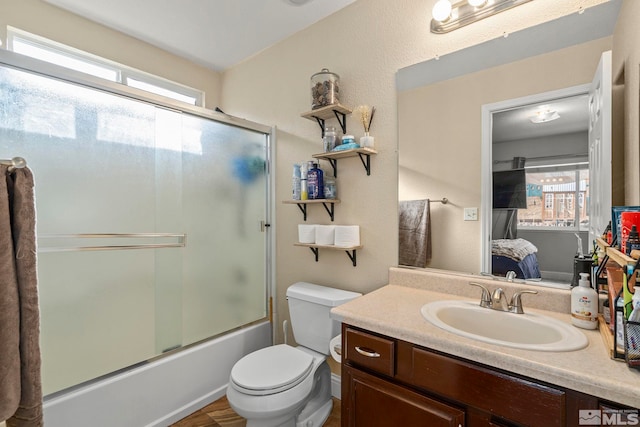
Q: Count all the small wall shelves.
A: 4